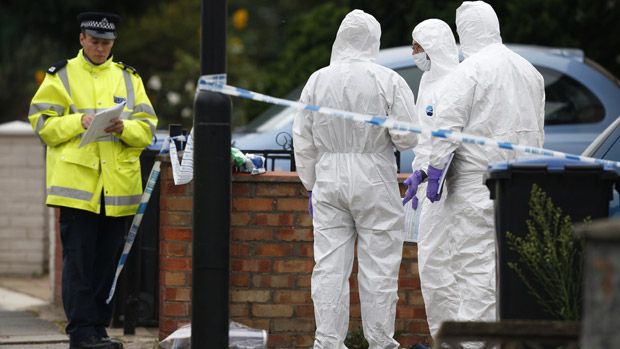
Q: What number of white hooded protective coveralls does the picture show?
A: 3